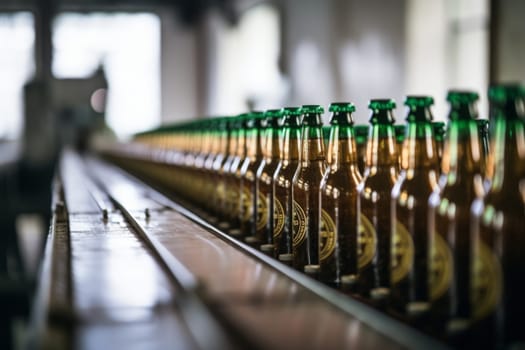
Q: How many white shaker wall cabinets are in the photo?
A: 0